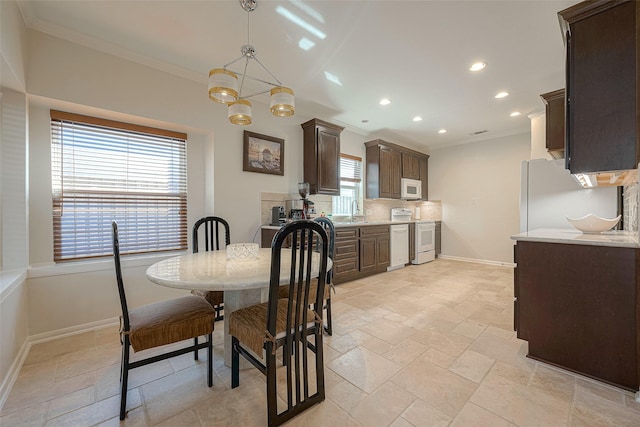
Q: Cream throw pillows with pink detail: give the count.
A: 0